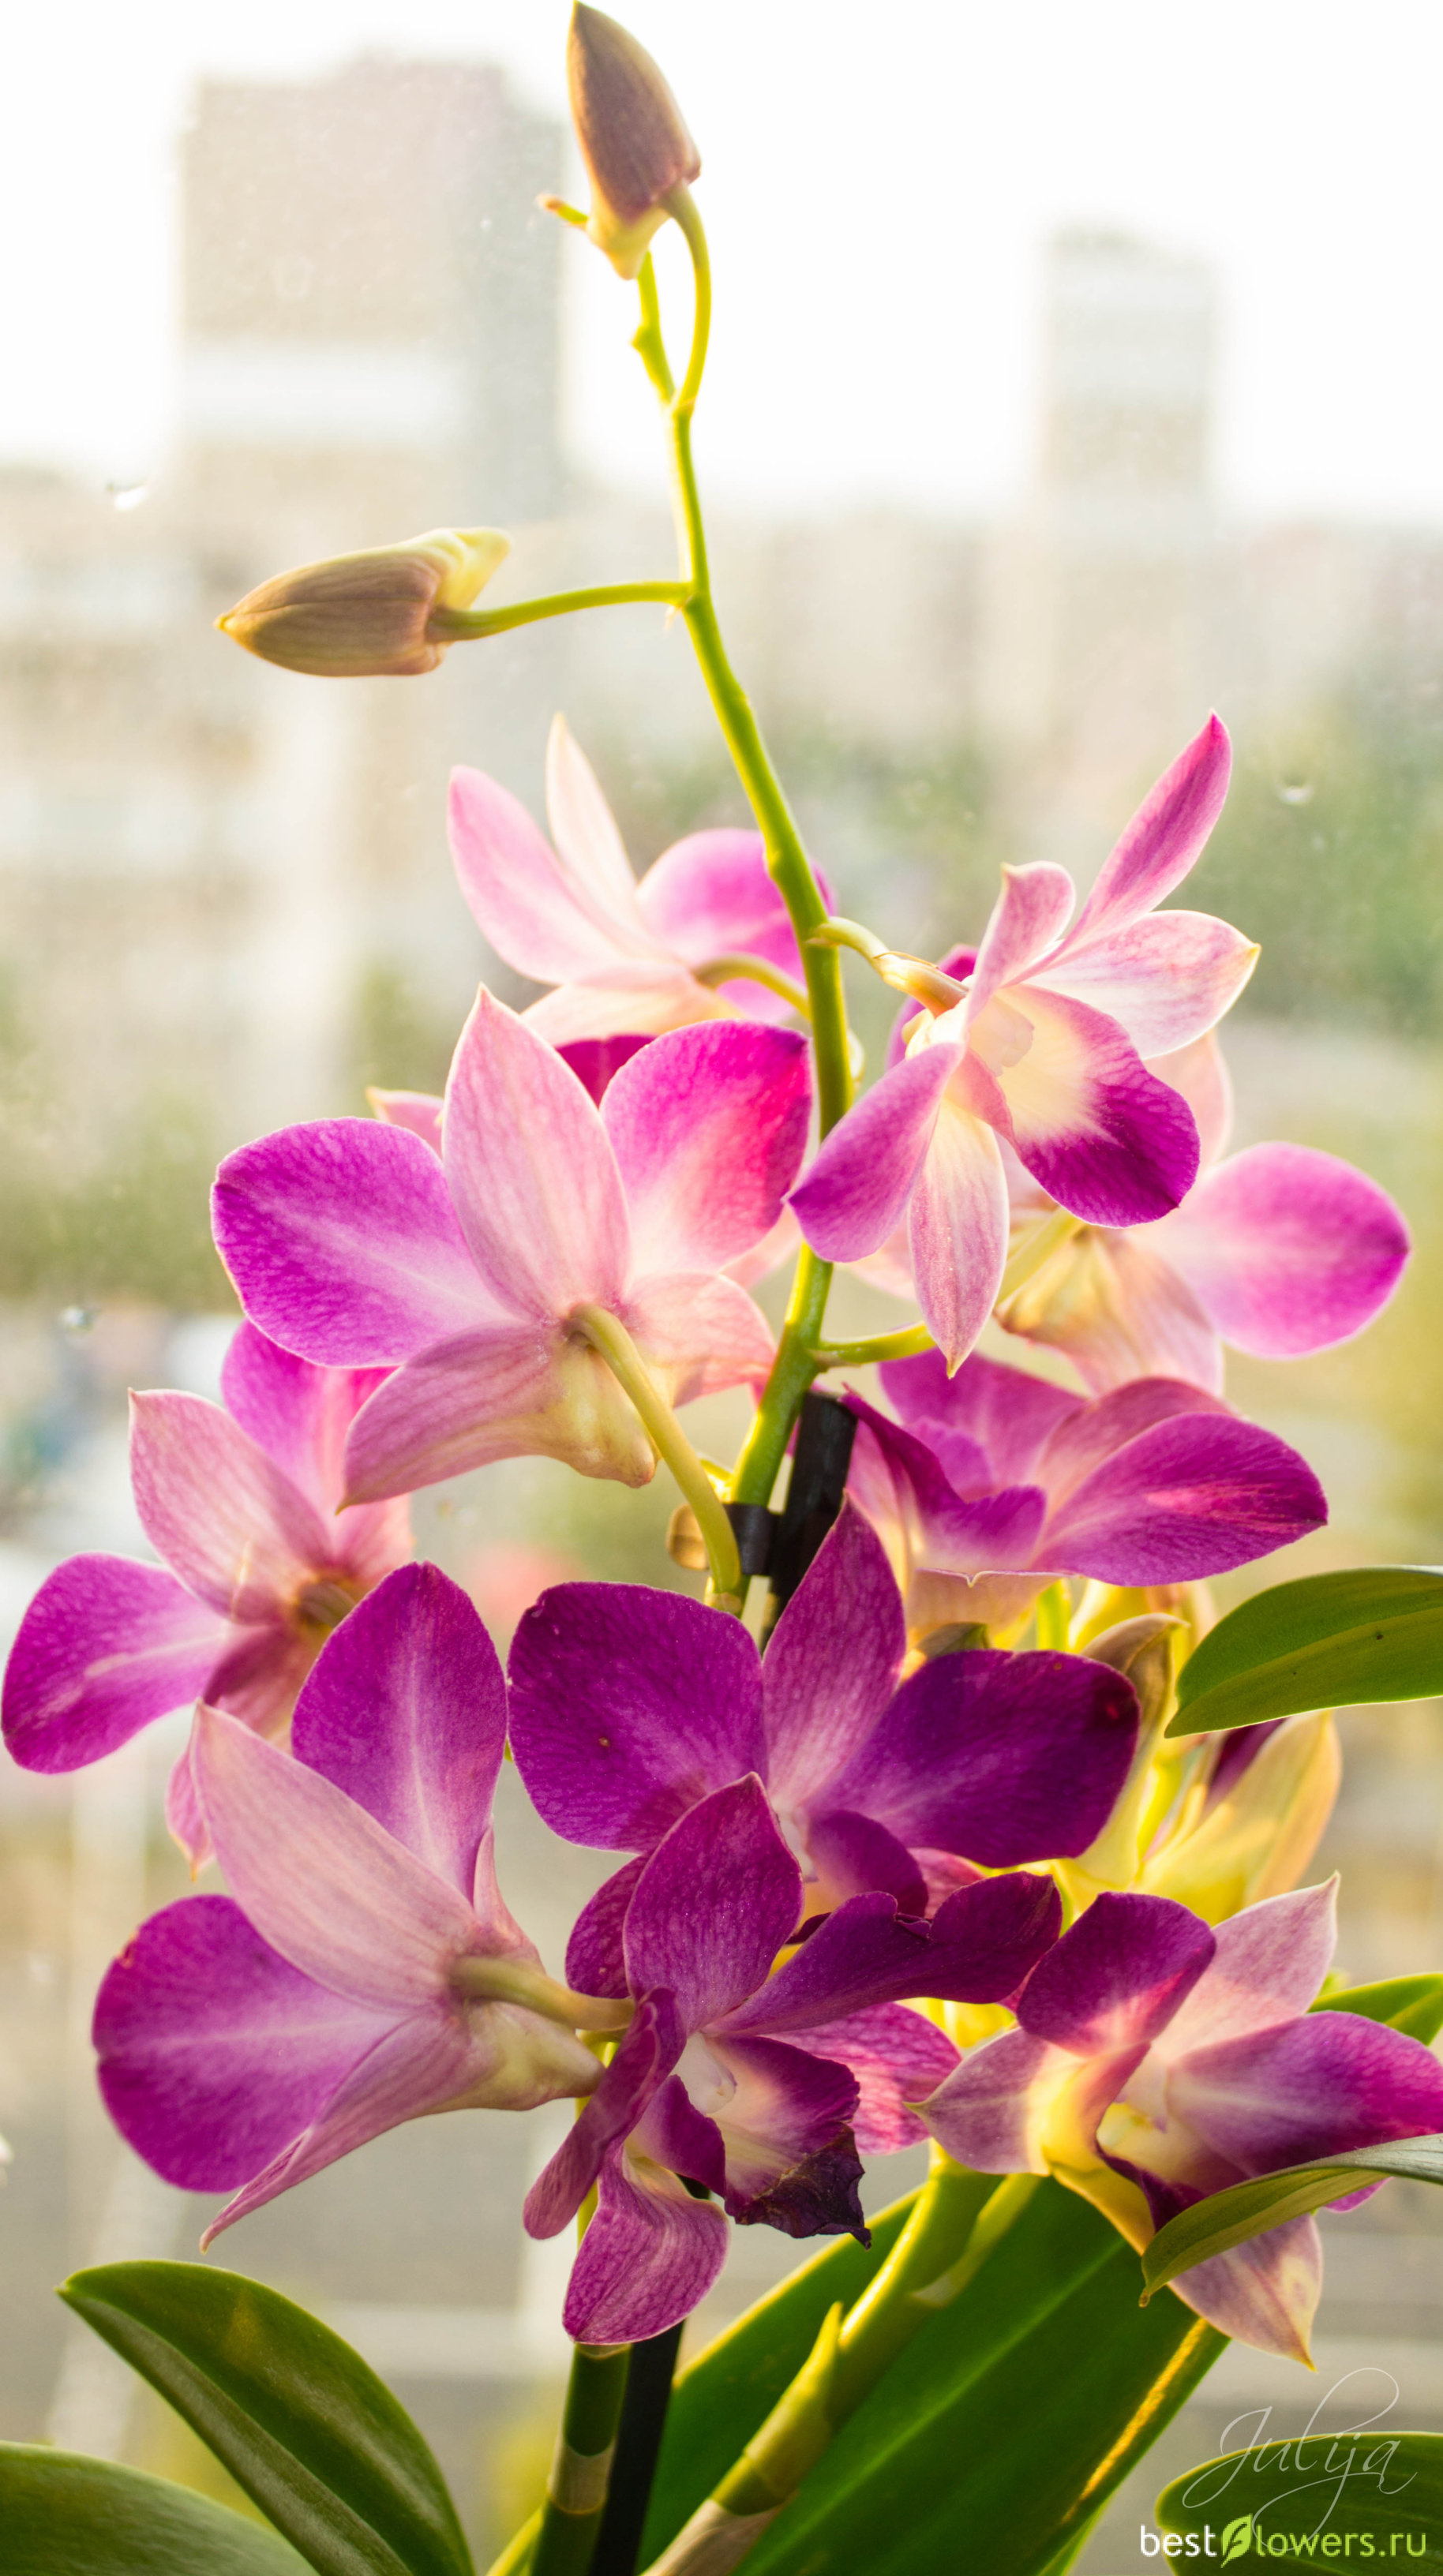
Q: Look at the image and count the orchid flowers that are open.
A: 10